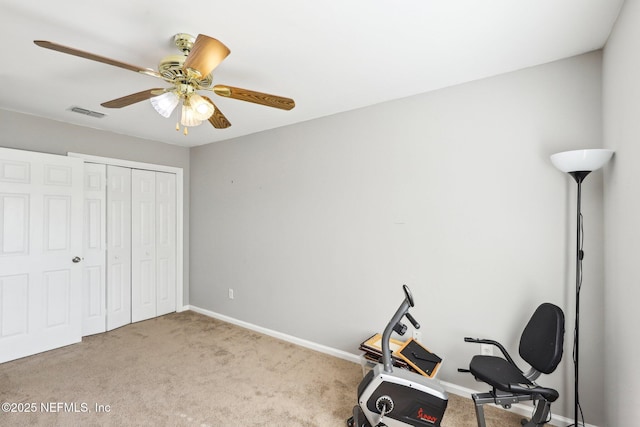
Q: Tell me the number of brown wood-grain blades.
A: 5